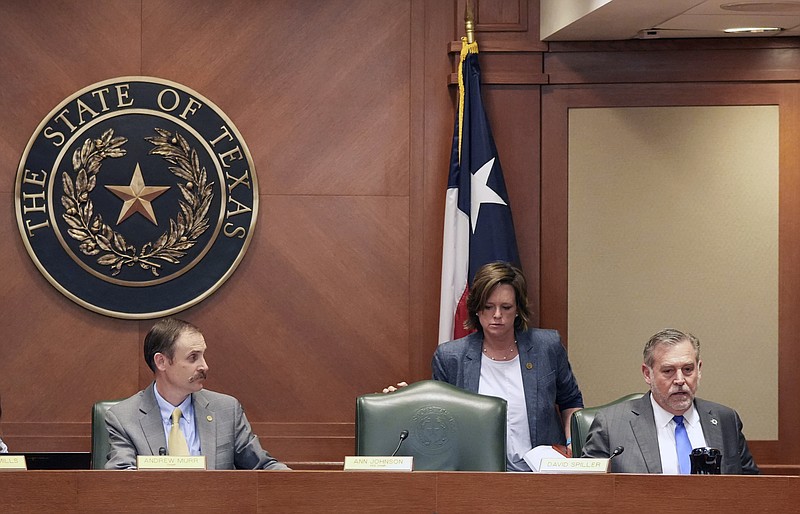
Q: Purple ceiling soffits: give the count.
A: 0